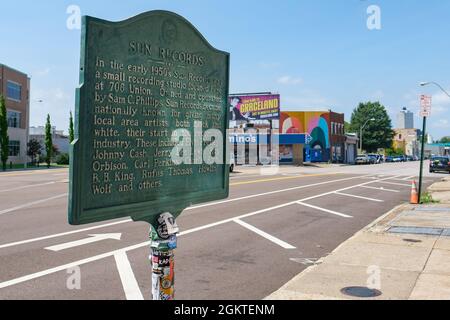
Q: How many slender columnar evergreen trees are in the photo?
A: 3